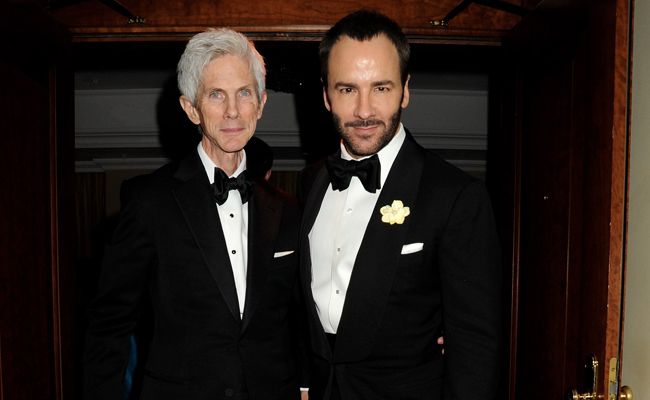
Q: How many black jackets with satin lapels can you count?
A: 2